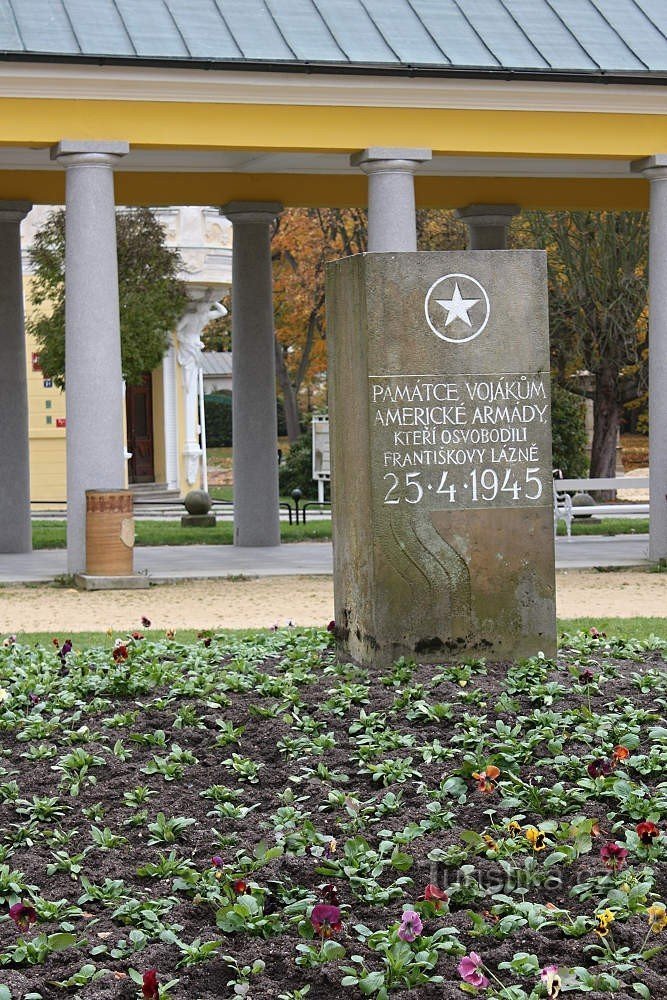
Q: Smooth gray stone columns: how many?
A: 6